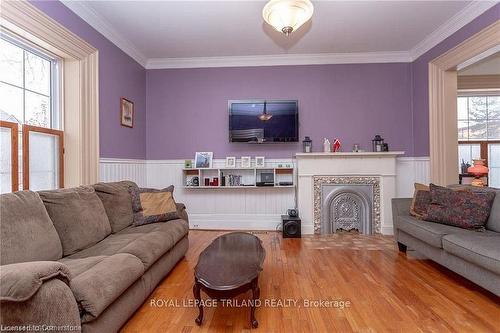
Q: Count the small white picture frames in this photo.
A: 3